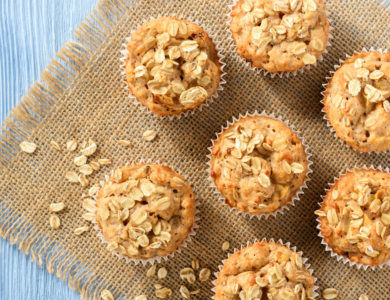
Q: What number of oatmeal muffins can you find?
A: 7